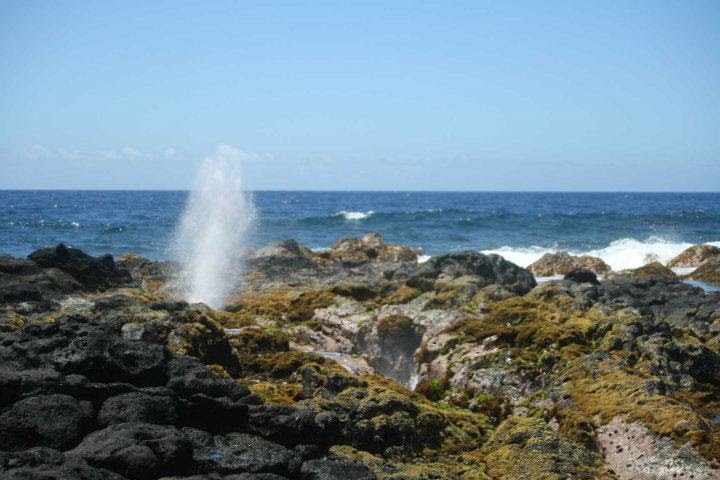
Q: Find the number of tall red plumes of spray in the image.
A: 0